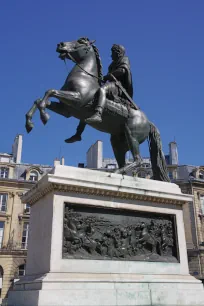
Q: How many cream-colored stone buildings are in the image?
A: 2